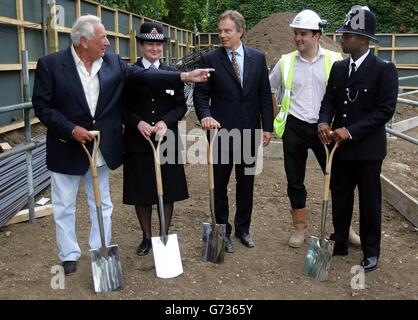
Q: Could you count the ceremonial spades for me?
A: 4